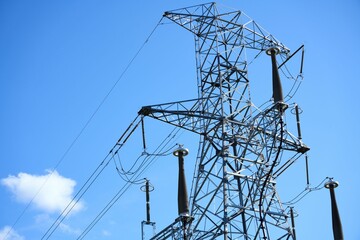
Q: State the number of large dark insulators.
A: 3